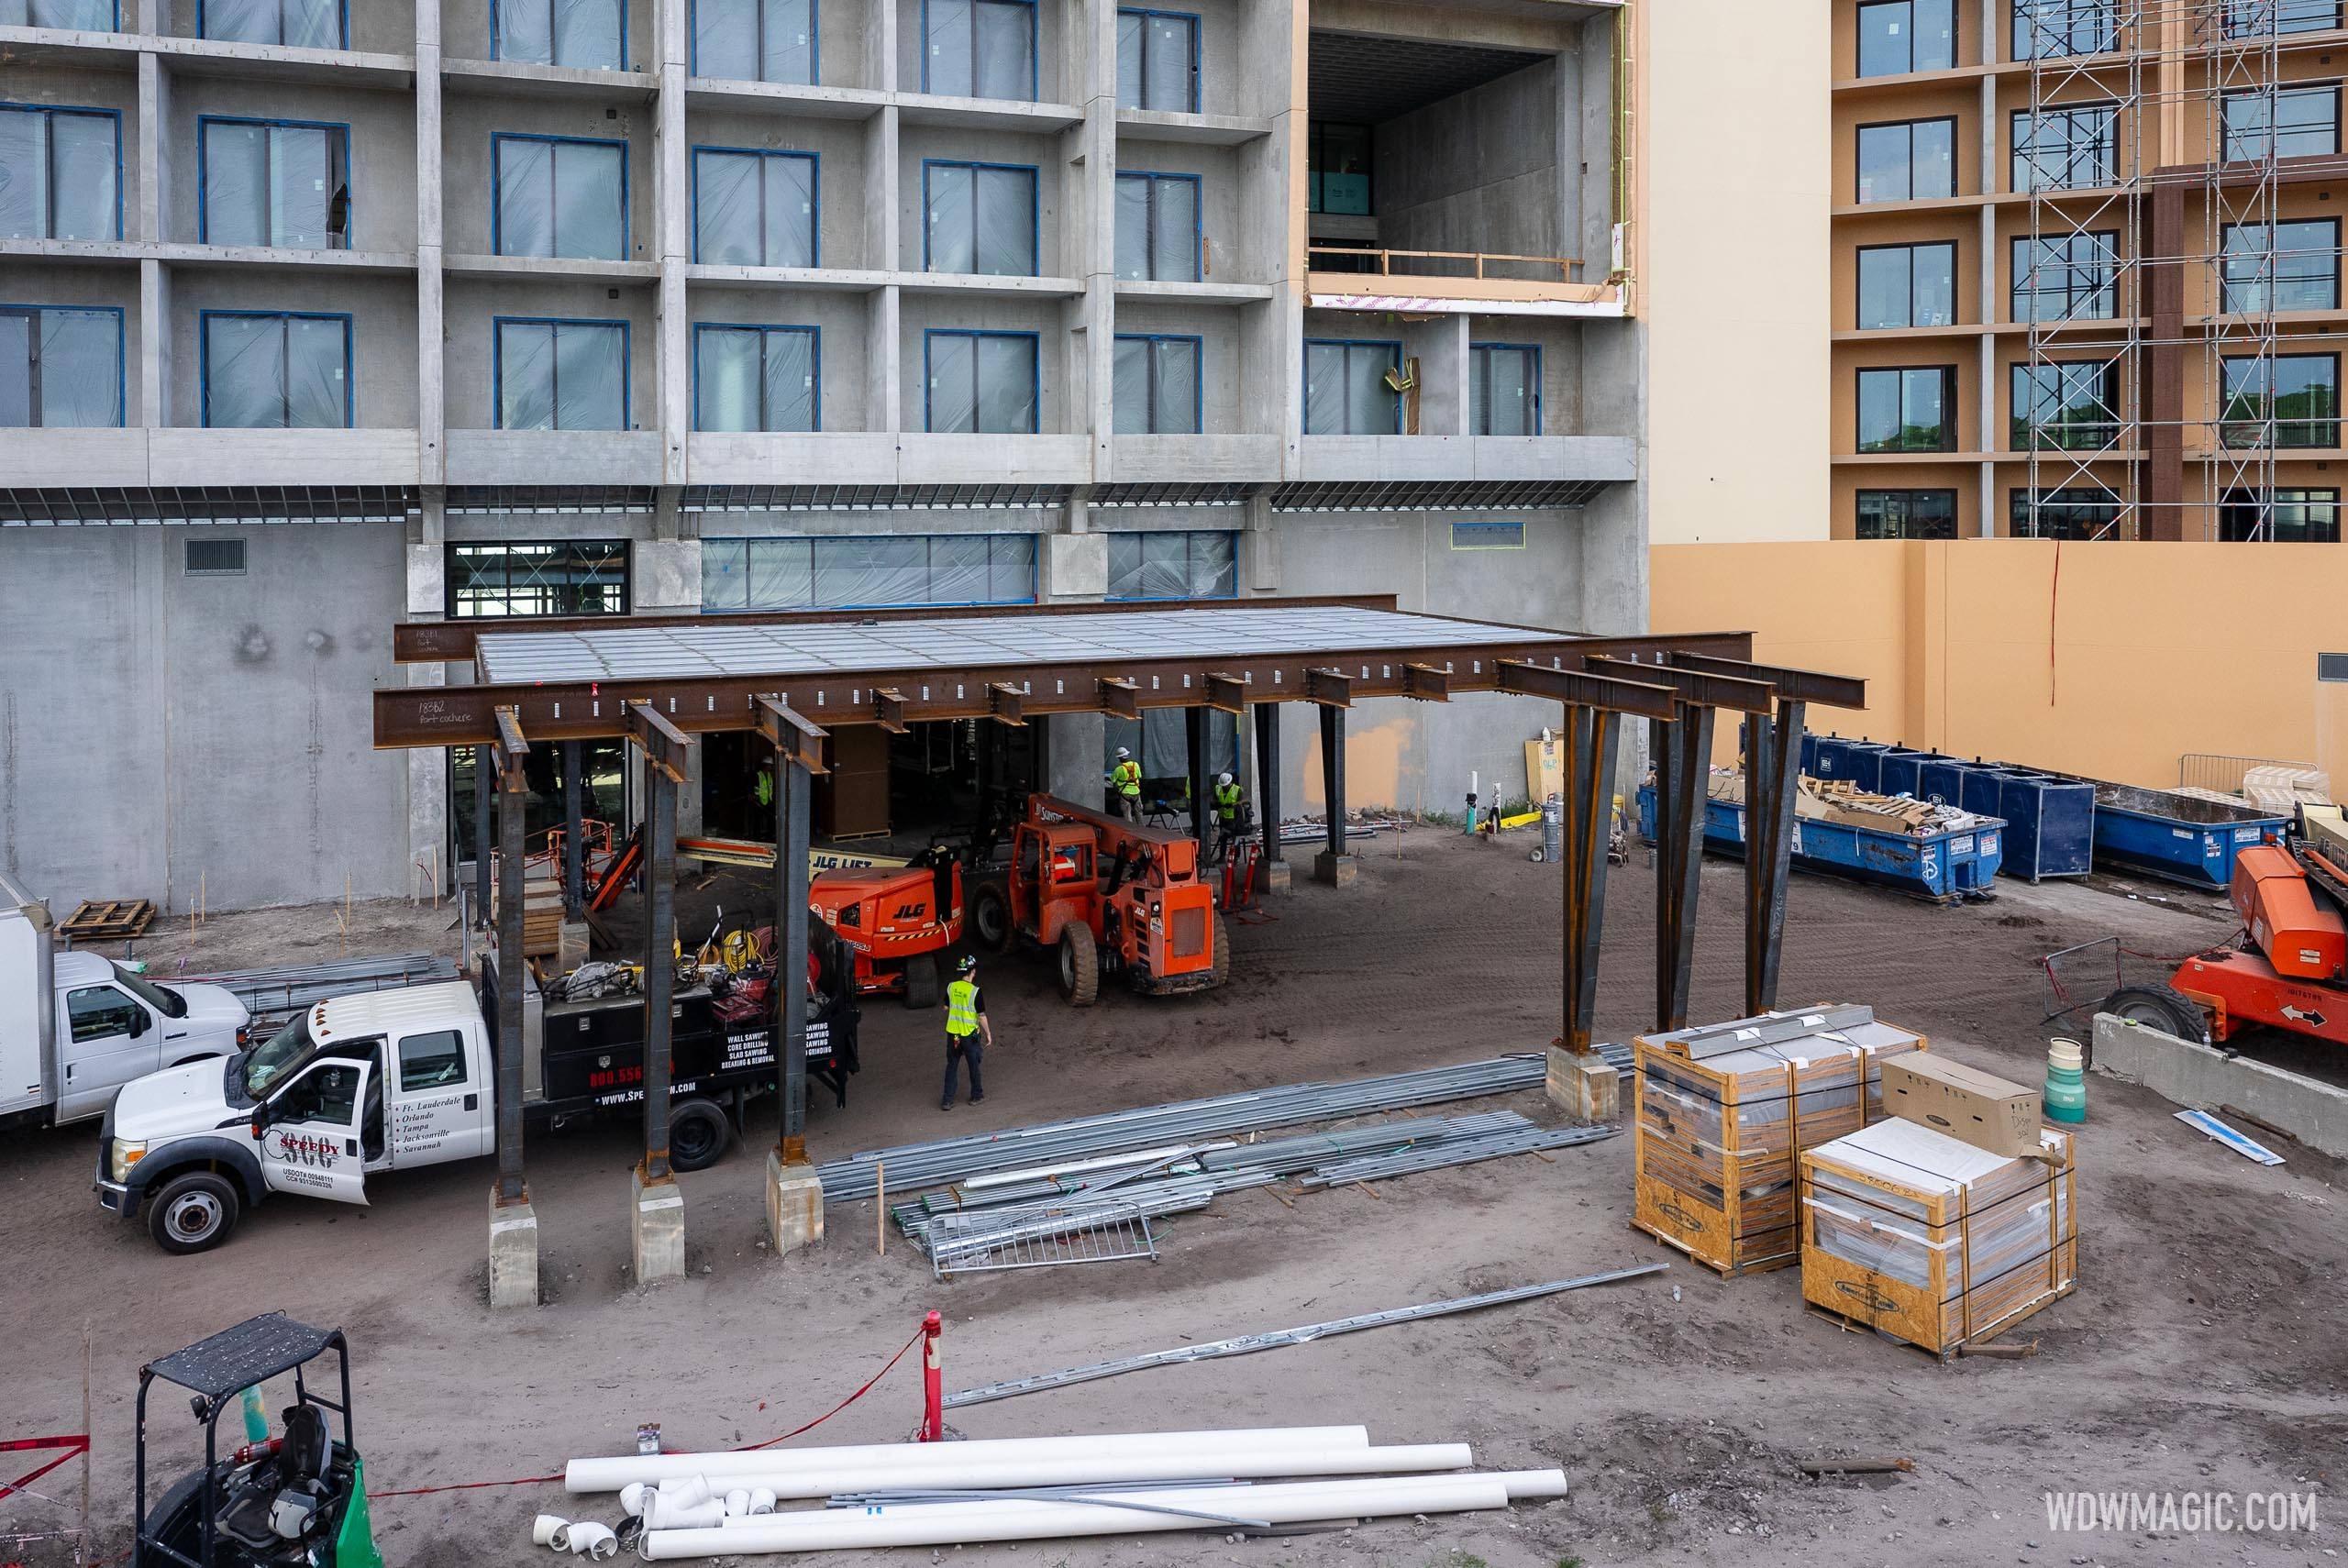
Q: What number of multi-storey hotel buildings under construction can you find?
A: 2